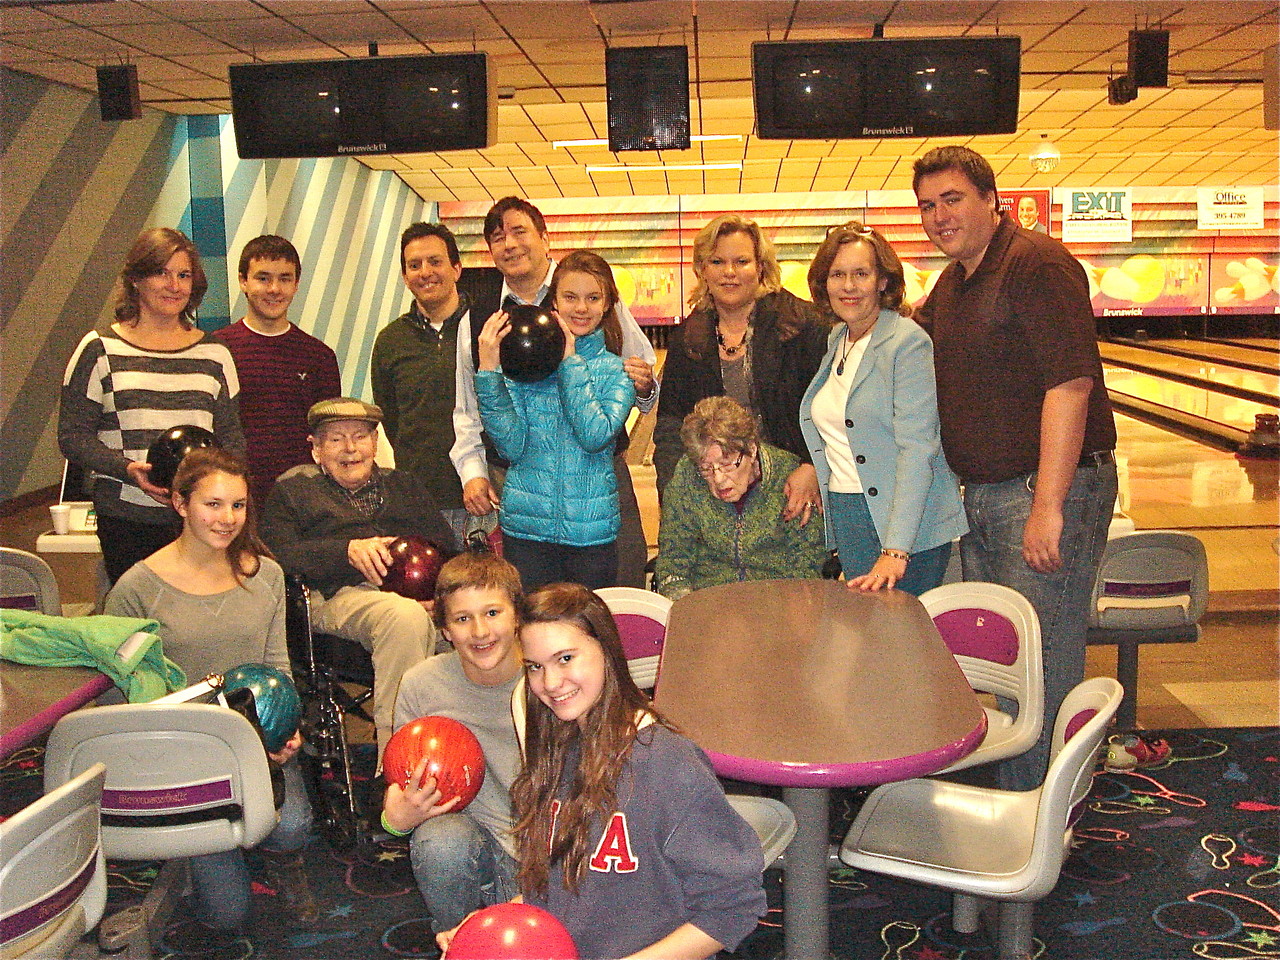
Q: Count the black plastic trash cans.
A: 0